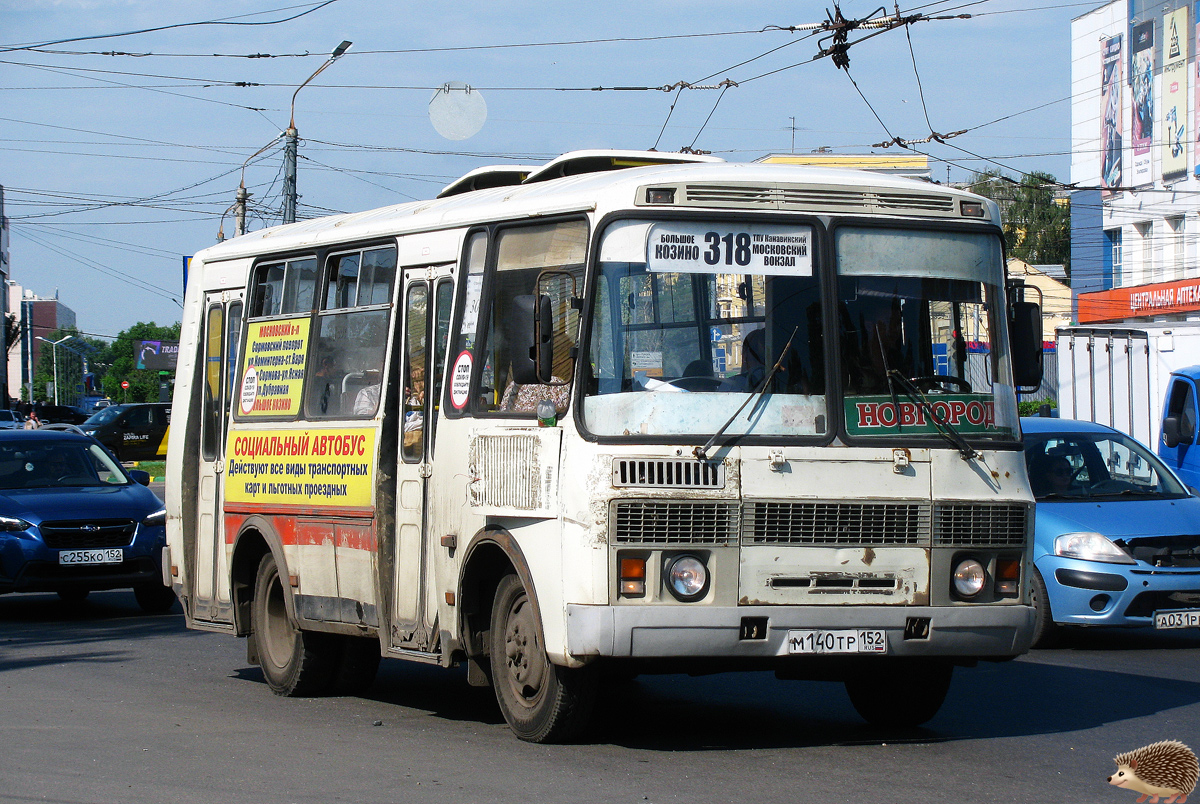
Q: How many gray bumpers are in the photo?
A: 1